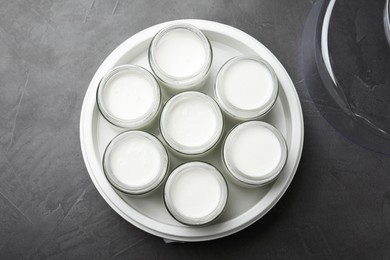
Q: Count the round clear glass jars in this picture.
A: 7